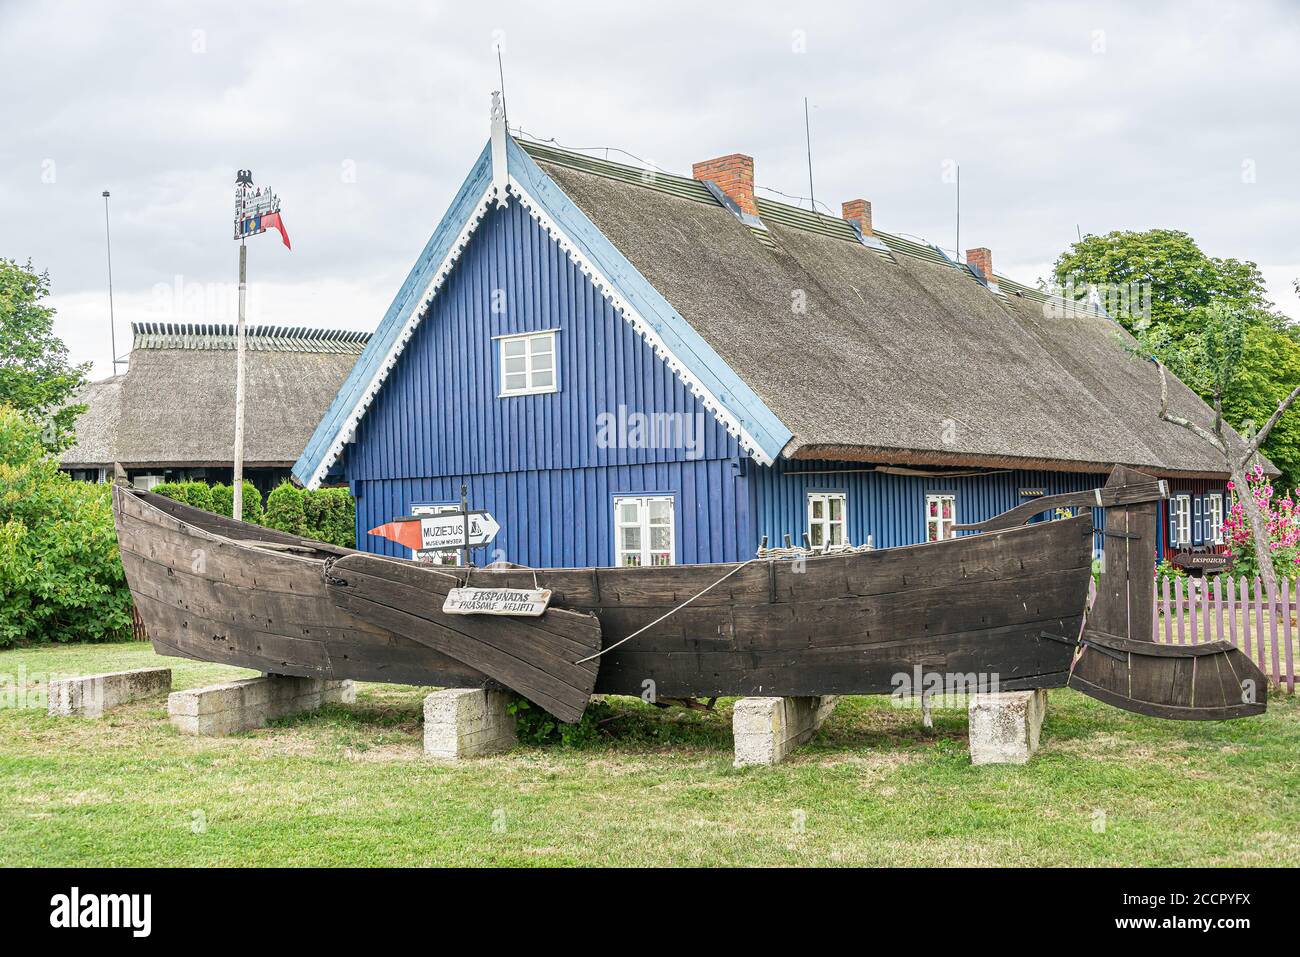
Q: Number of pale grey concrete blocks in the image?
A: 5